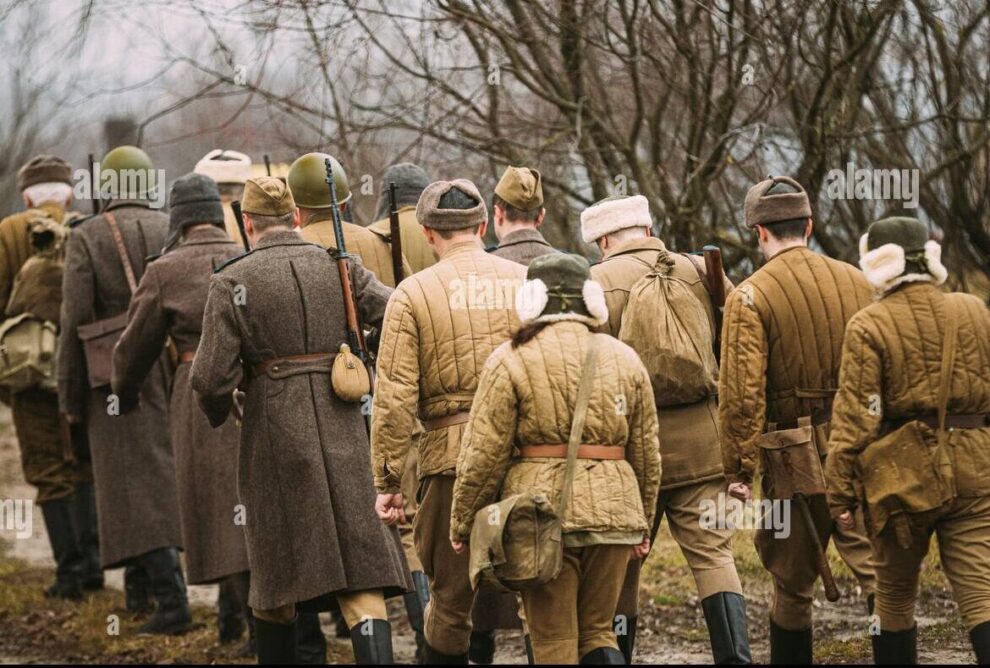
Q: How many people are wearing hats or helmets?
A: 13